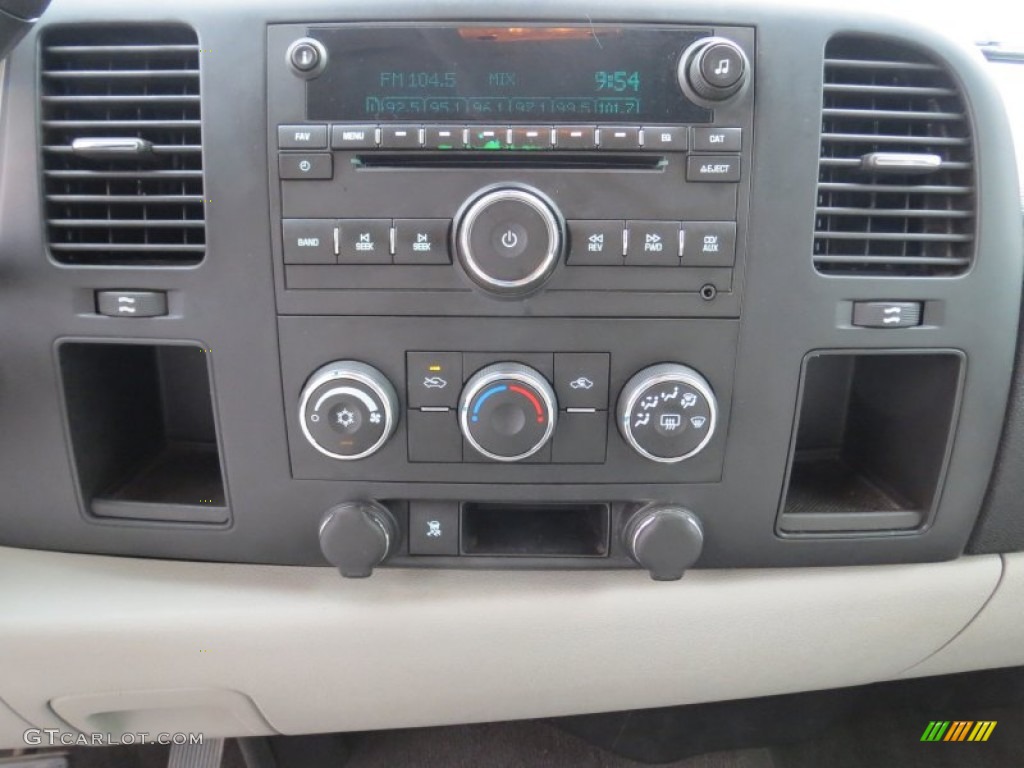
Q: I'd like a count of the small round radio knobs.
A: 2